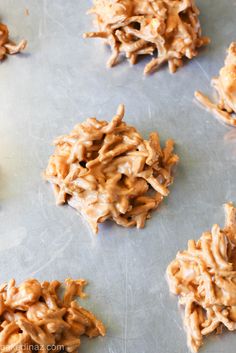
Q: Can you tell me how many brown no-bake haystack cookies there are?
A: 6